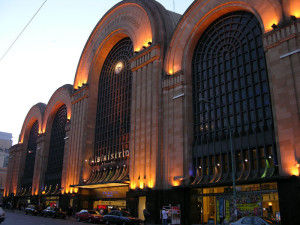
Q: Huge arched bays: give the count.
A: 4